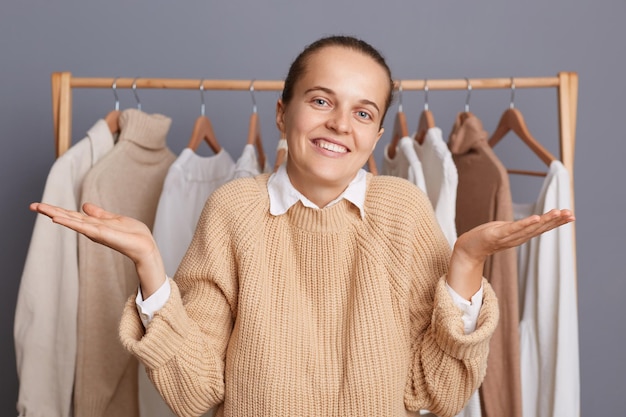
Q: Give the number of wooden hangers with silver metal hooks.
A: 8